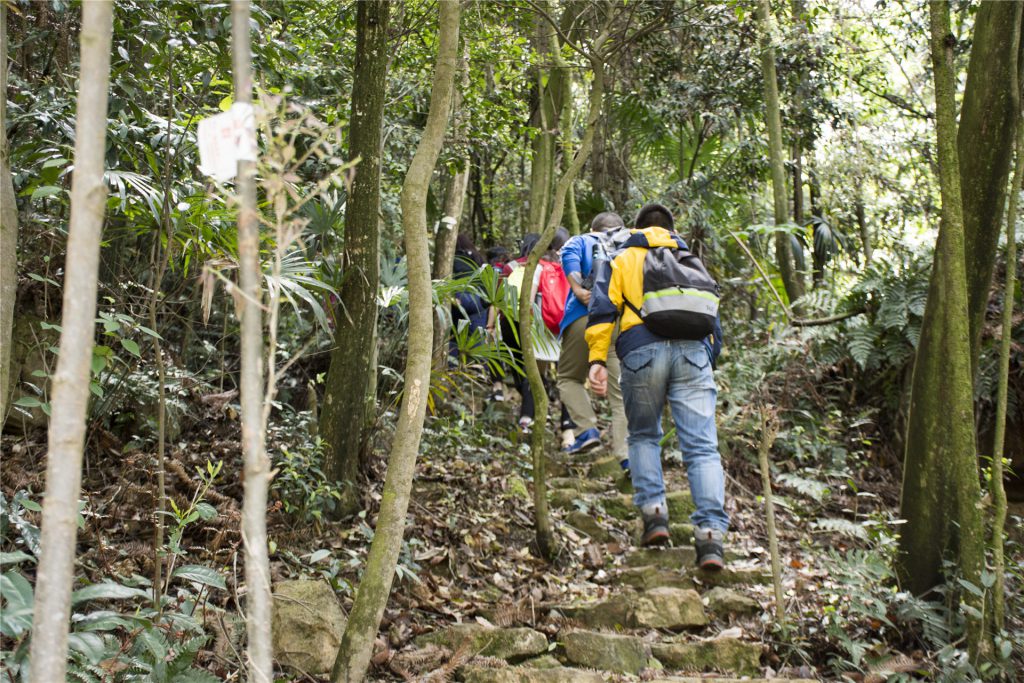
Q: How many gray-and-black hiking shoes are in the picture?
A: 2